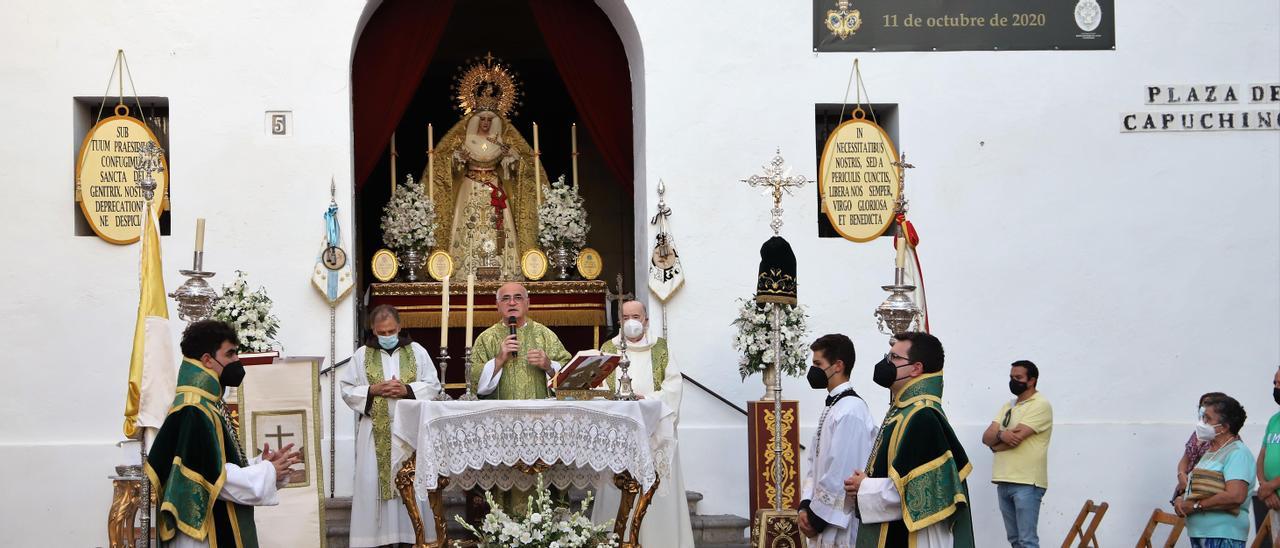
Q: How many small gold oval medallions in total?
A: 4